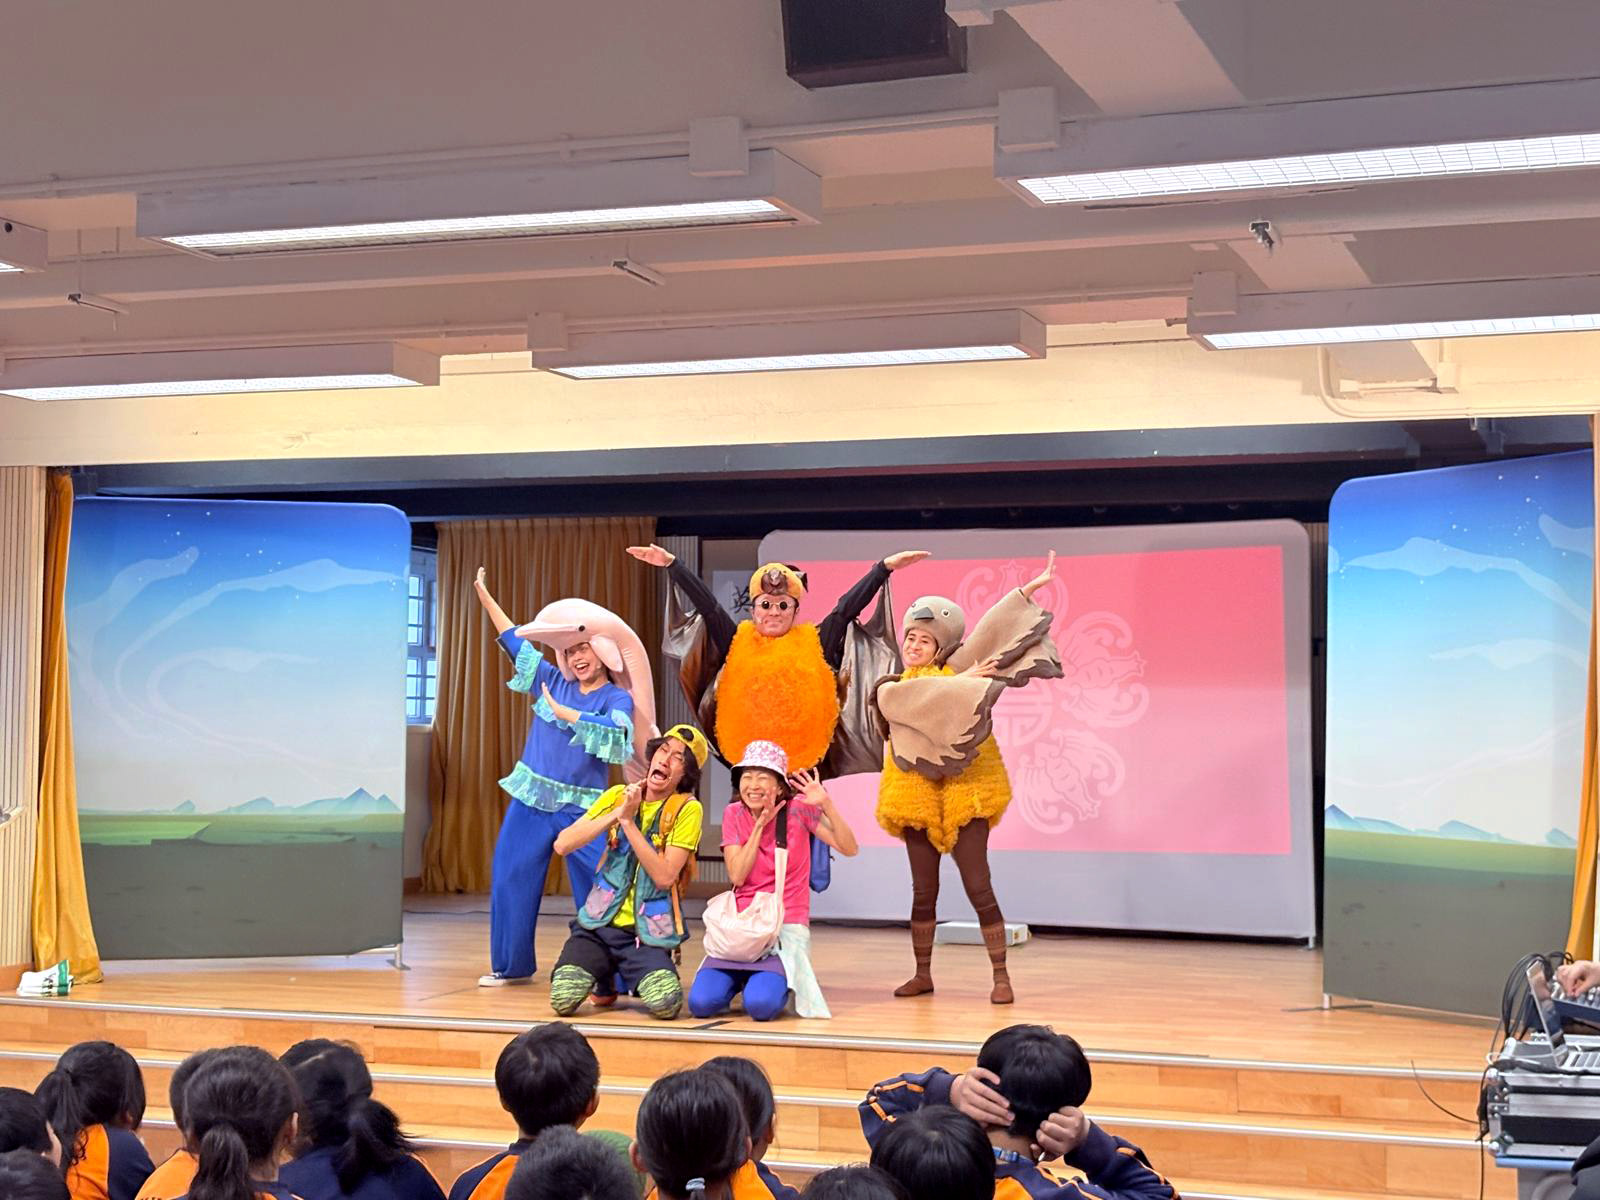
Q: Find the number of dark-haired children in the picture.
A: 13